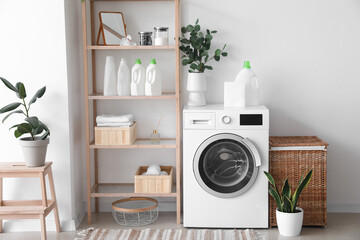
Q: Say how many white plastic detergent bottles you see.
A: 5